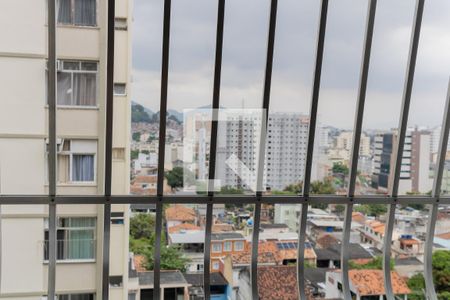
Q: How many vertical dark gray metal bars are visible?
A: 9